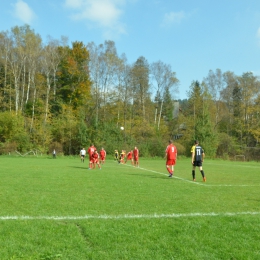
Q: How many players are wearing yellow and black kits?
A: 3